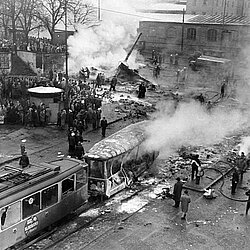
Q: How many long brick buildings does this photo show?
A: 1